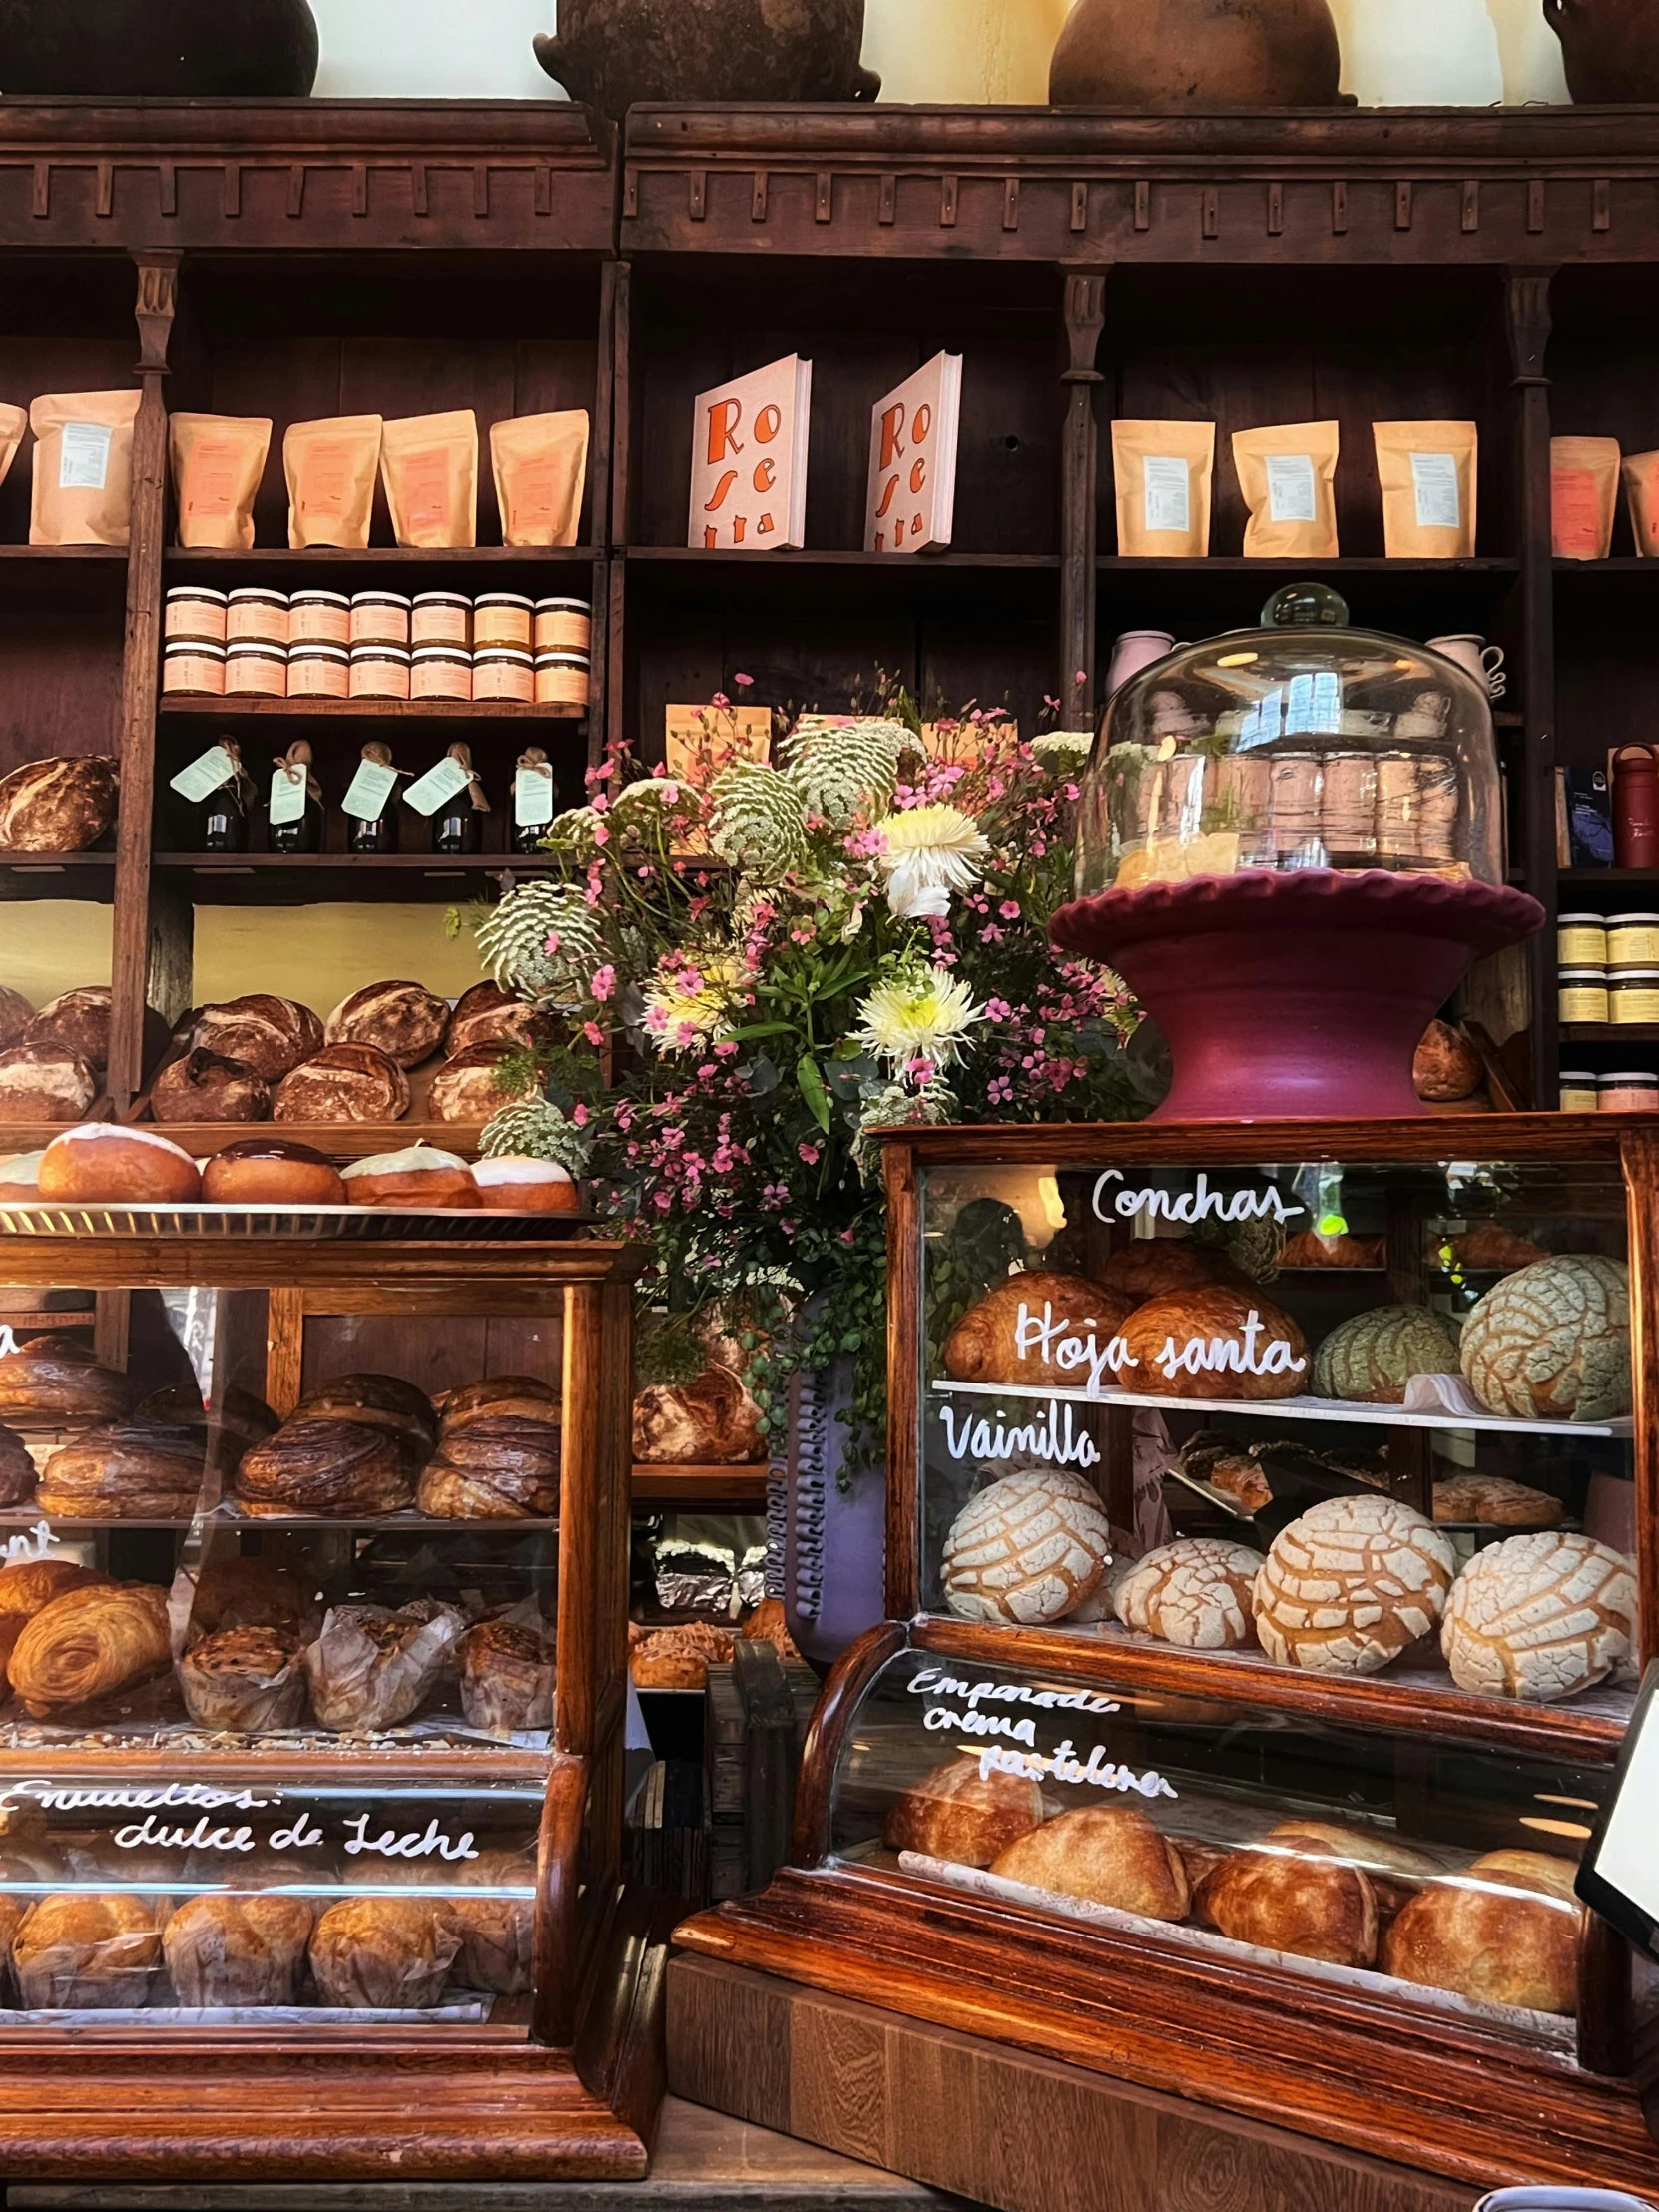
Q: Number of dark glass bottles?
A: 5